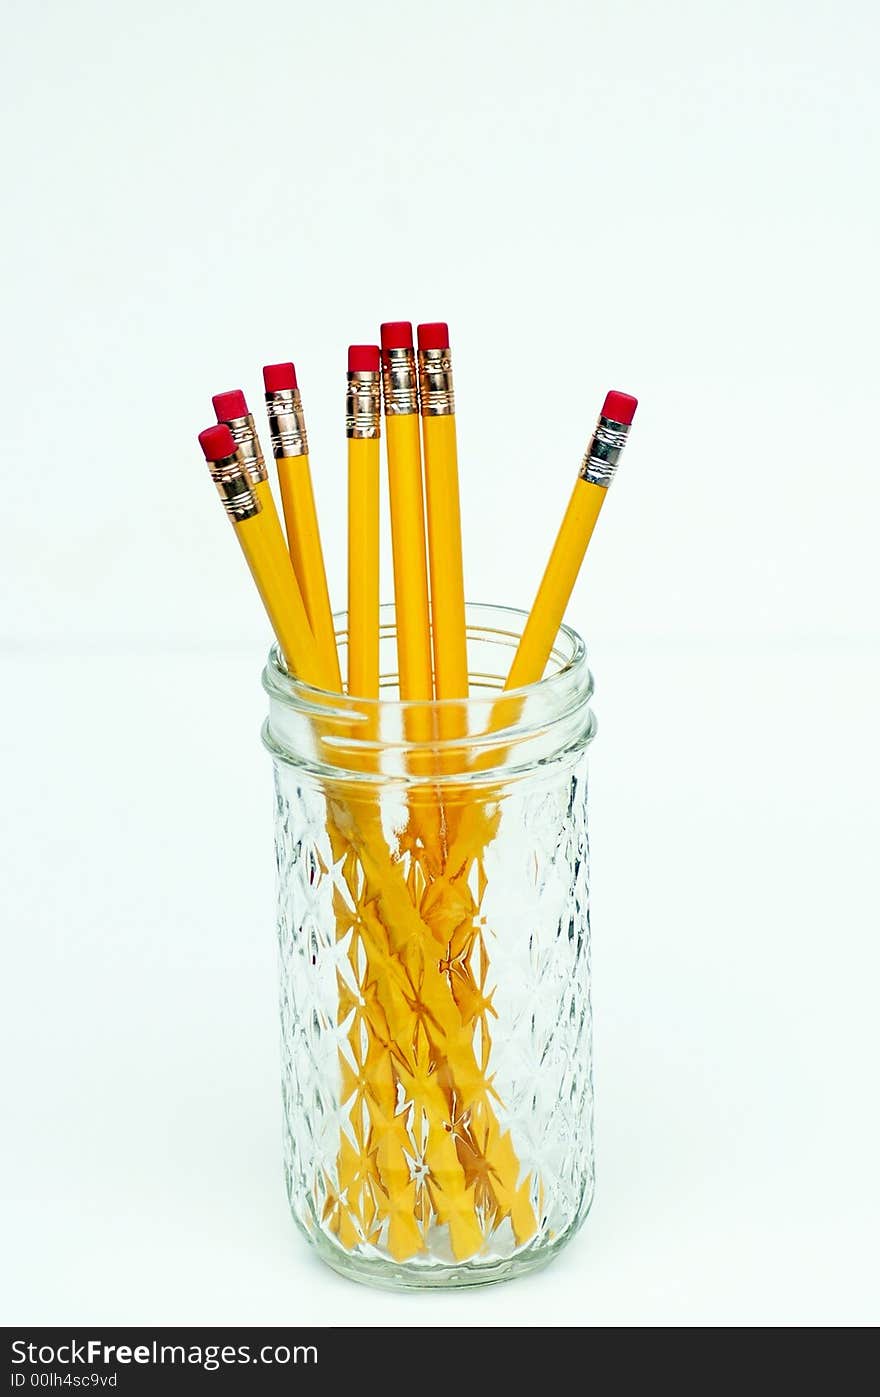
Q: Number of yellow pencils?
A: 7